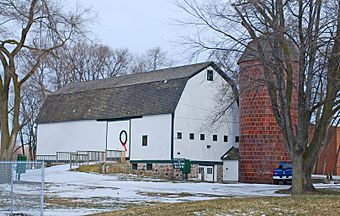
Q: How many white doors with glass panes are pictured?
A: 2